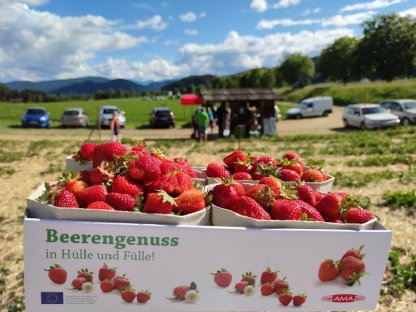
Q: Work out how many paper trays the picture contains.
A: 4